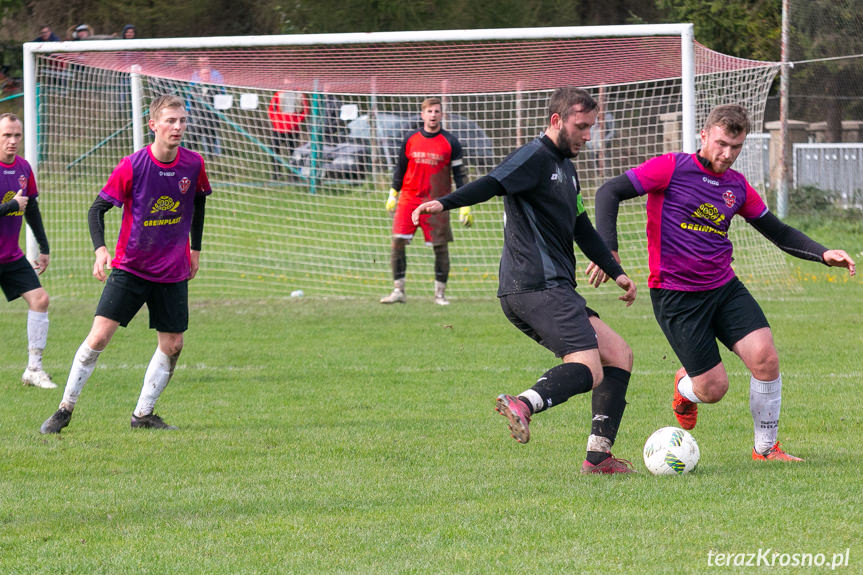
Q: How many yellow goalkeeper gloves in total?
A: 2